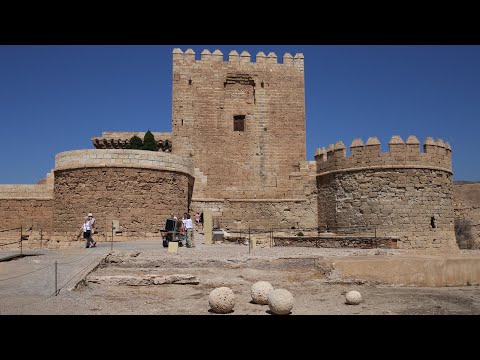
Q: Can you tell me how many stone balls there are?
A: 4